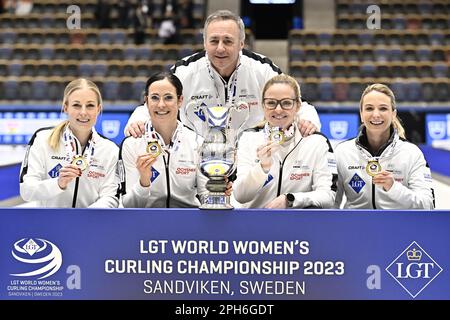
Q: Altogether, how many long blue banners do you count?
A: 1